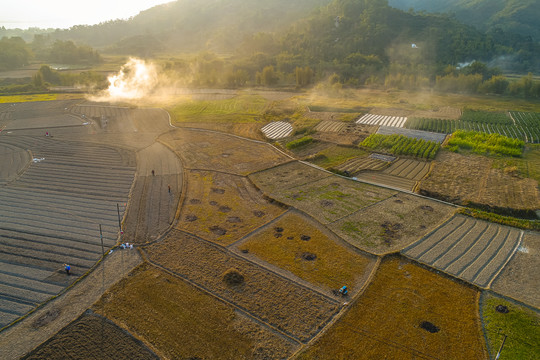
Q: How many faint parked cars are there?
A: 0